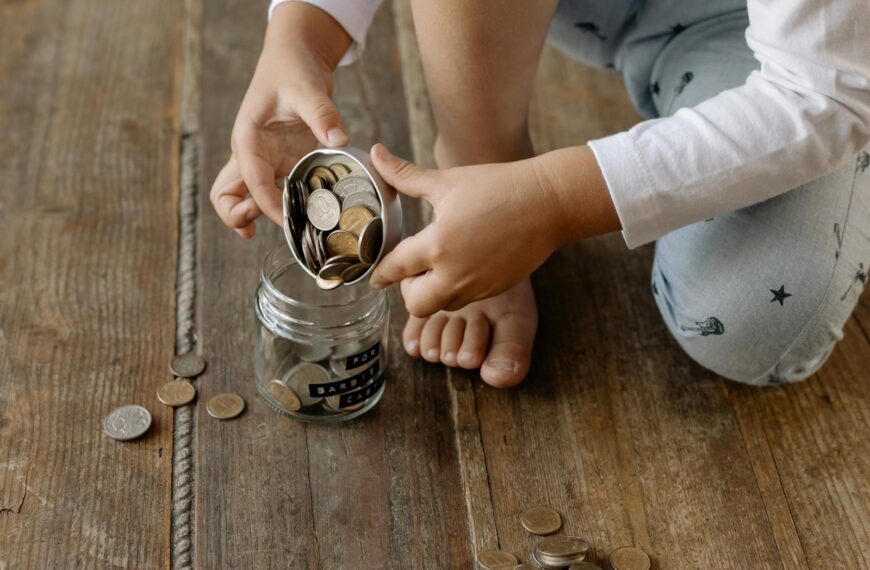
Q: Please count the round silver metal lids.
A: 1